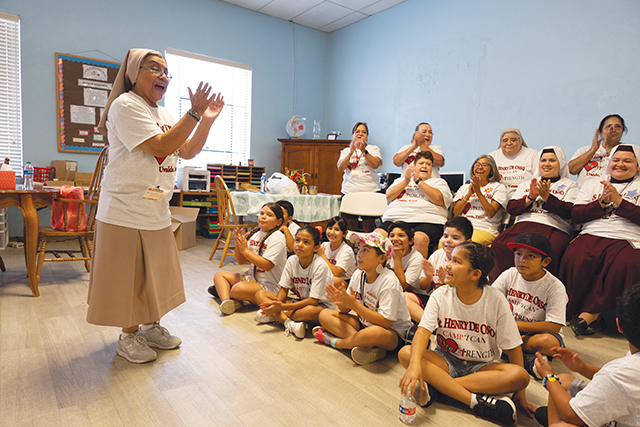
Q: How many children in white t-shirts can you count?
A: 10